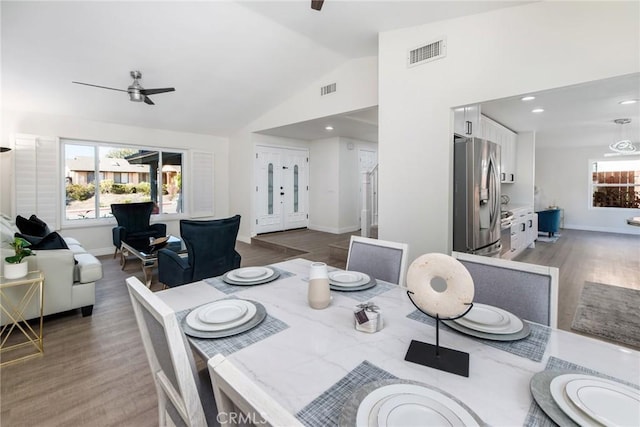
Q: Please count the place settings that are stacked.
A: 6